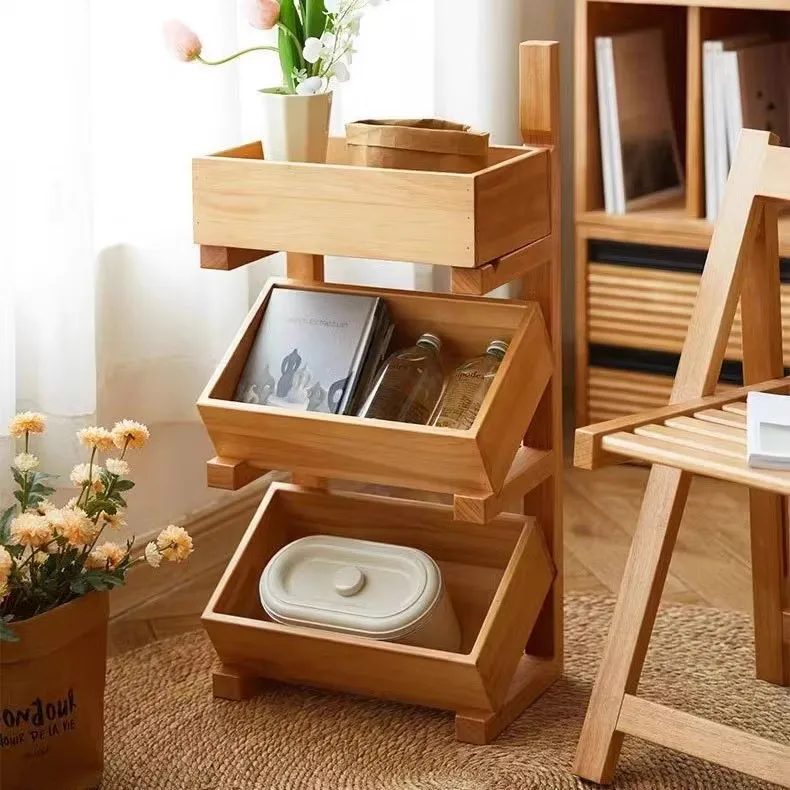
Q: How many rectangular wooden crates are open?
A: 3